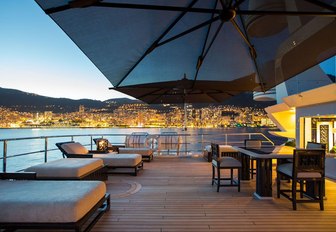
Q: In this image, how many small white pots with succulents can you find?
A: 0